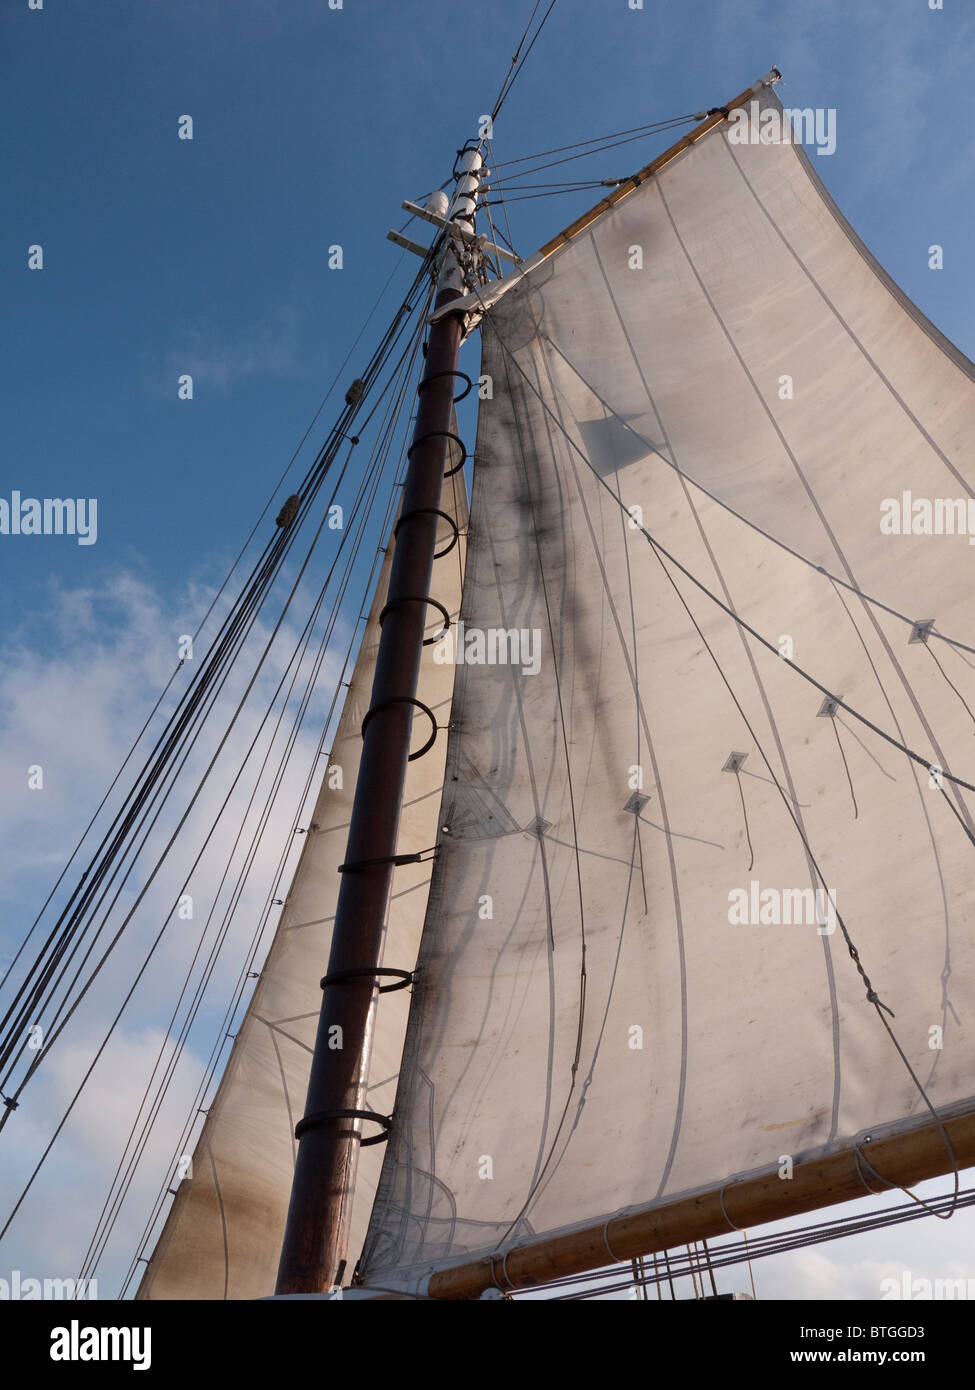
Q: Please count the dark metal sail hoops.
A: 8